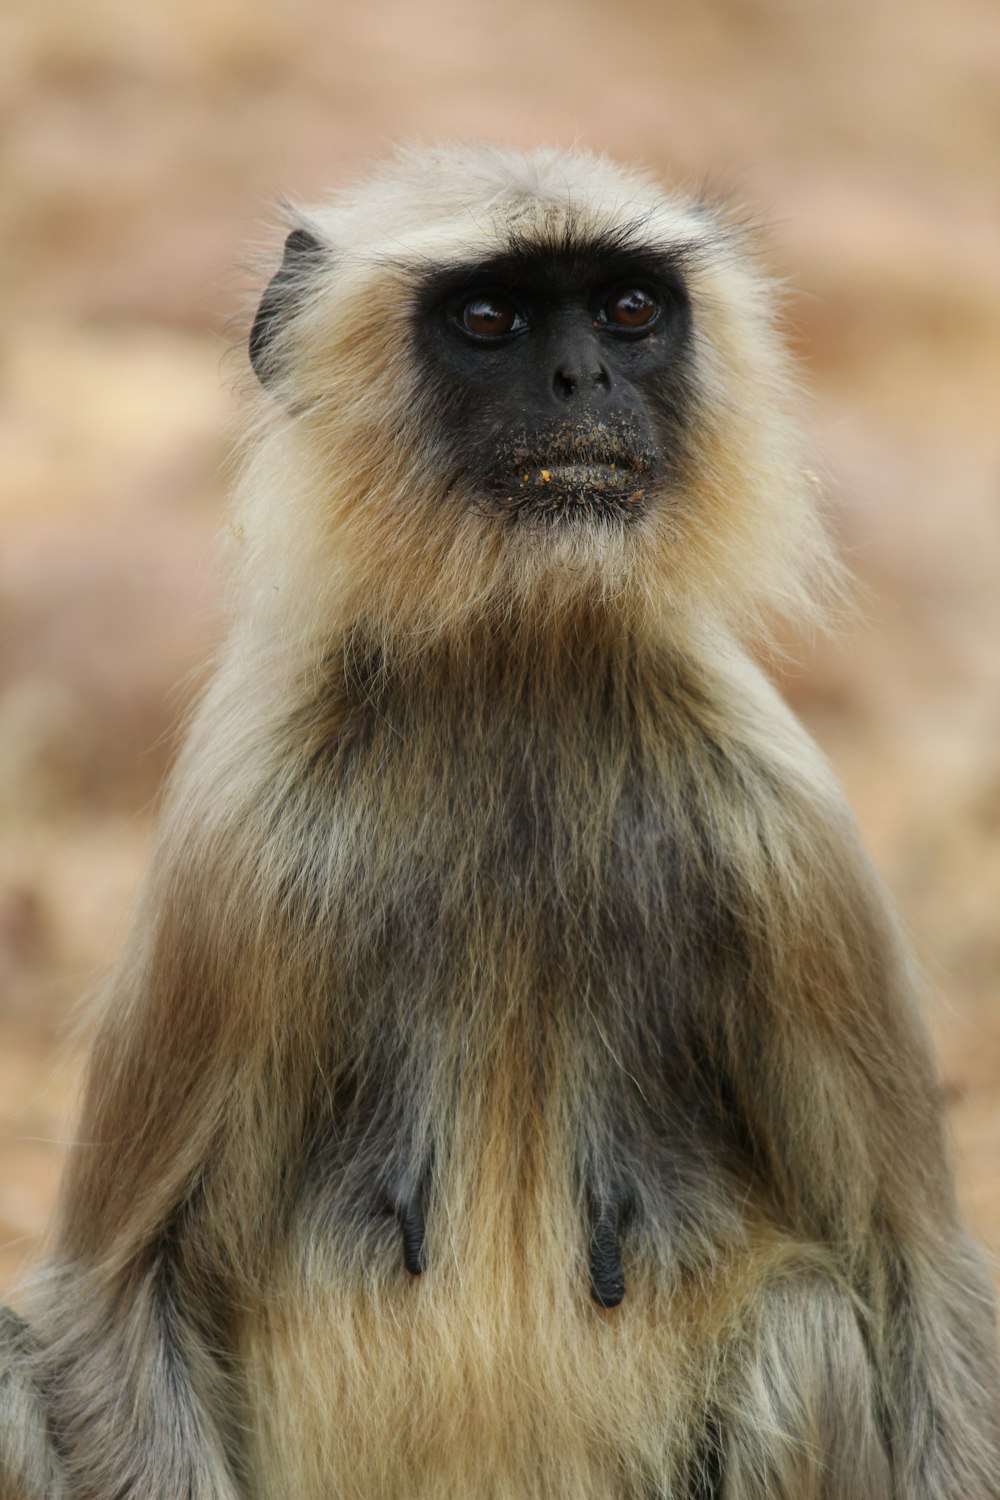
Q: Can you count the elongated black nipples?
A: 2